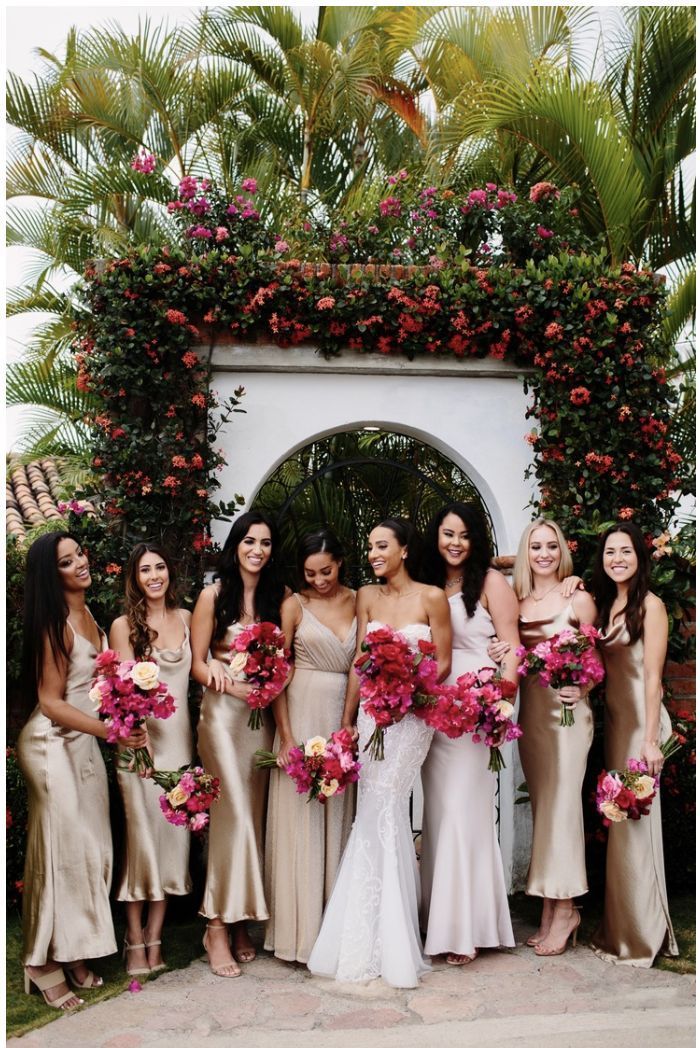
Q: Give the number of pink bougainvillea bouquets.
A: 8